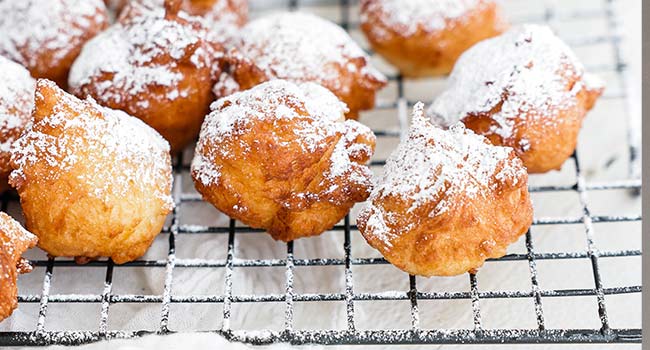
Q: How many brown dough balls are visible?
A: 11